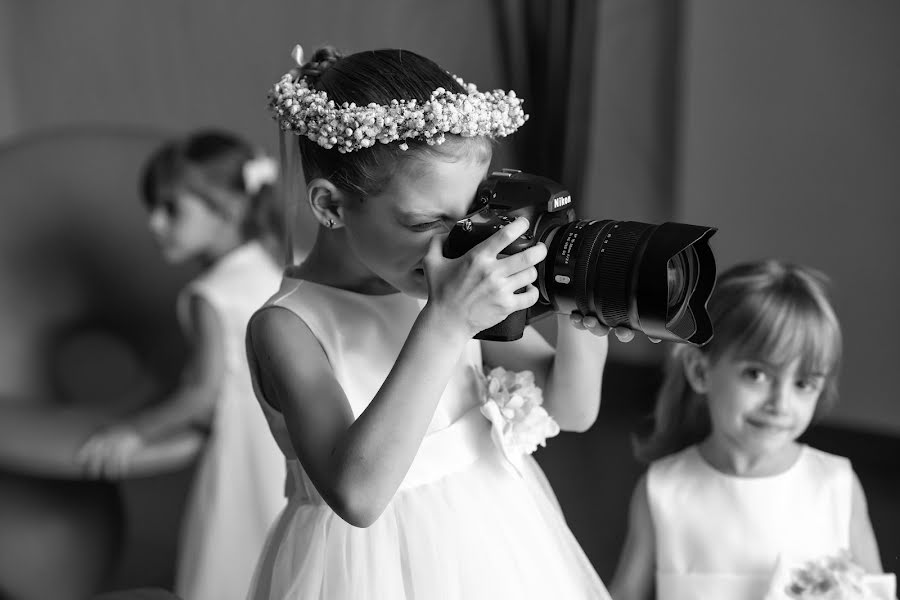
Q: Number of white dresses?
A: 3